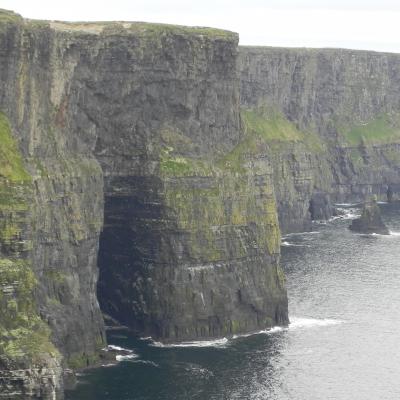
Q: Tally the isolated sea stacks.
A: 1